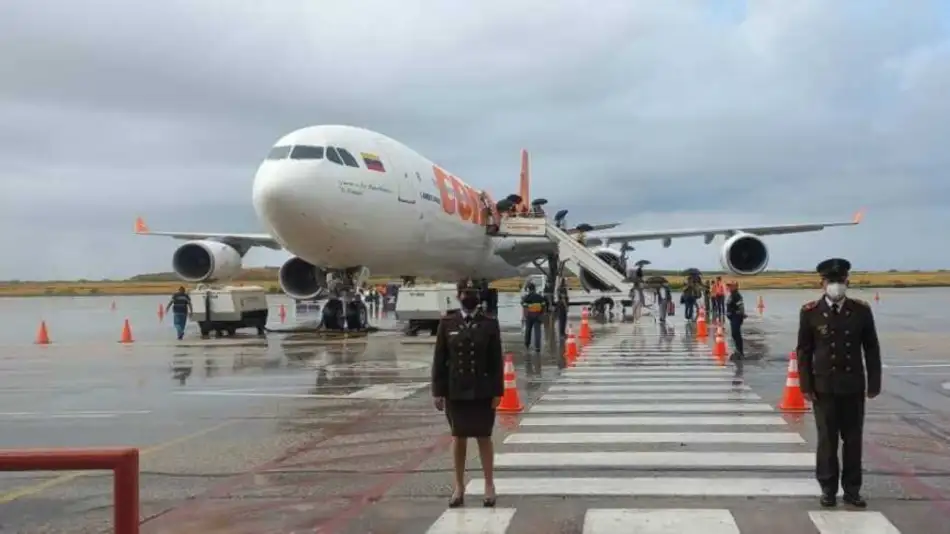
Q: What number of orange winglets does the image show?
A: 2